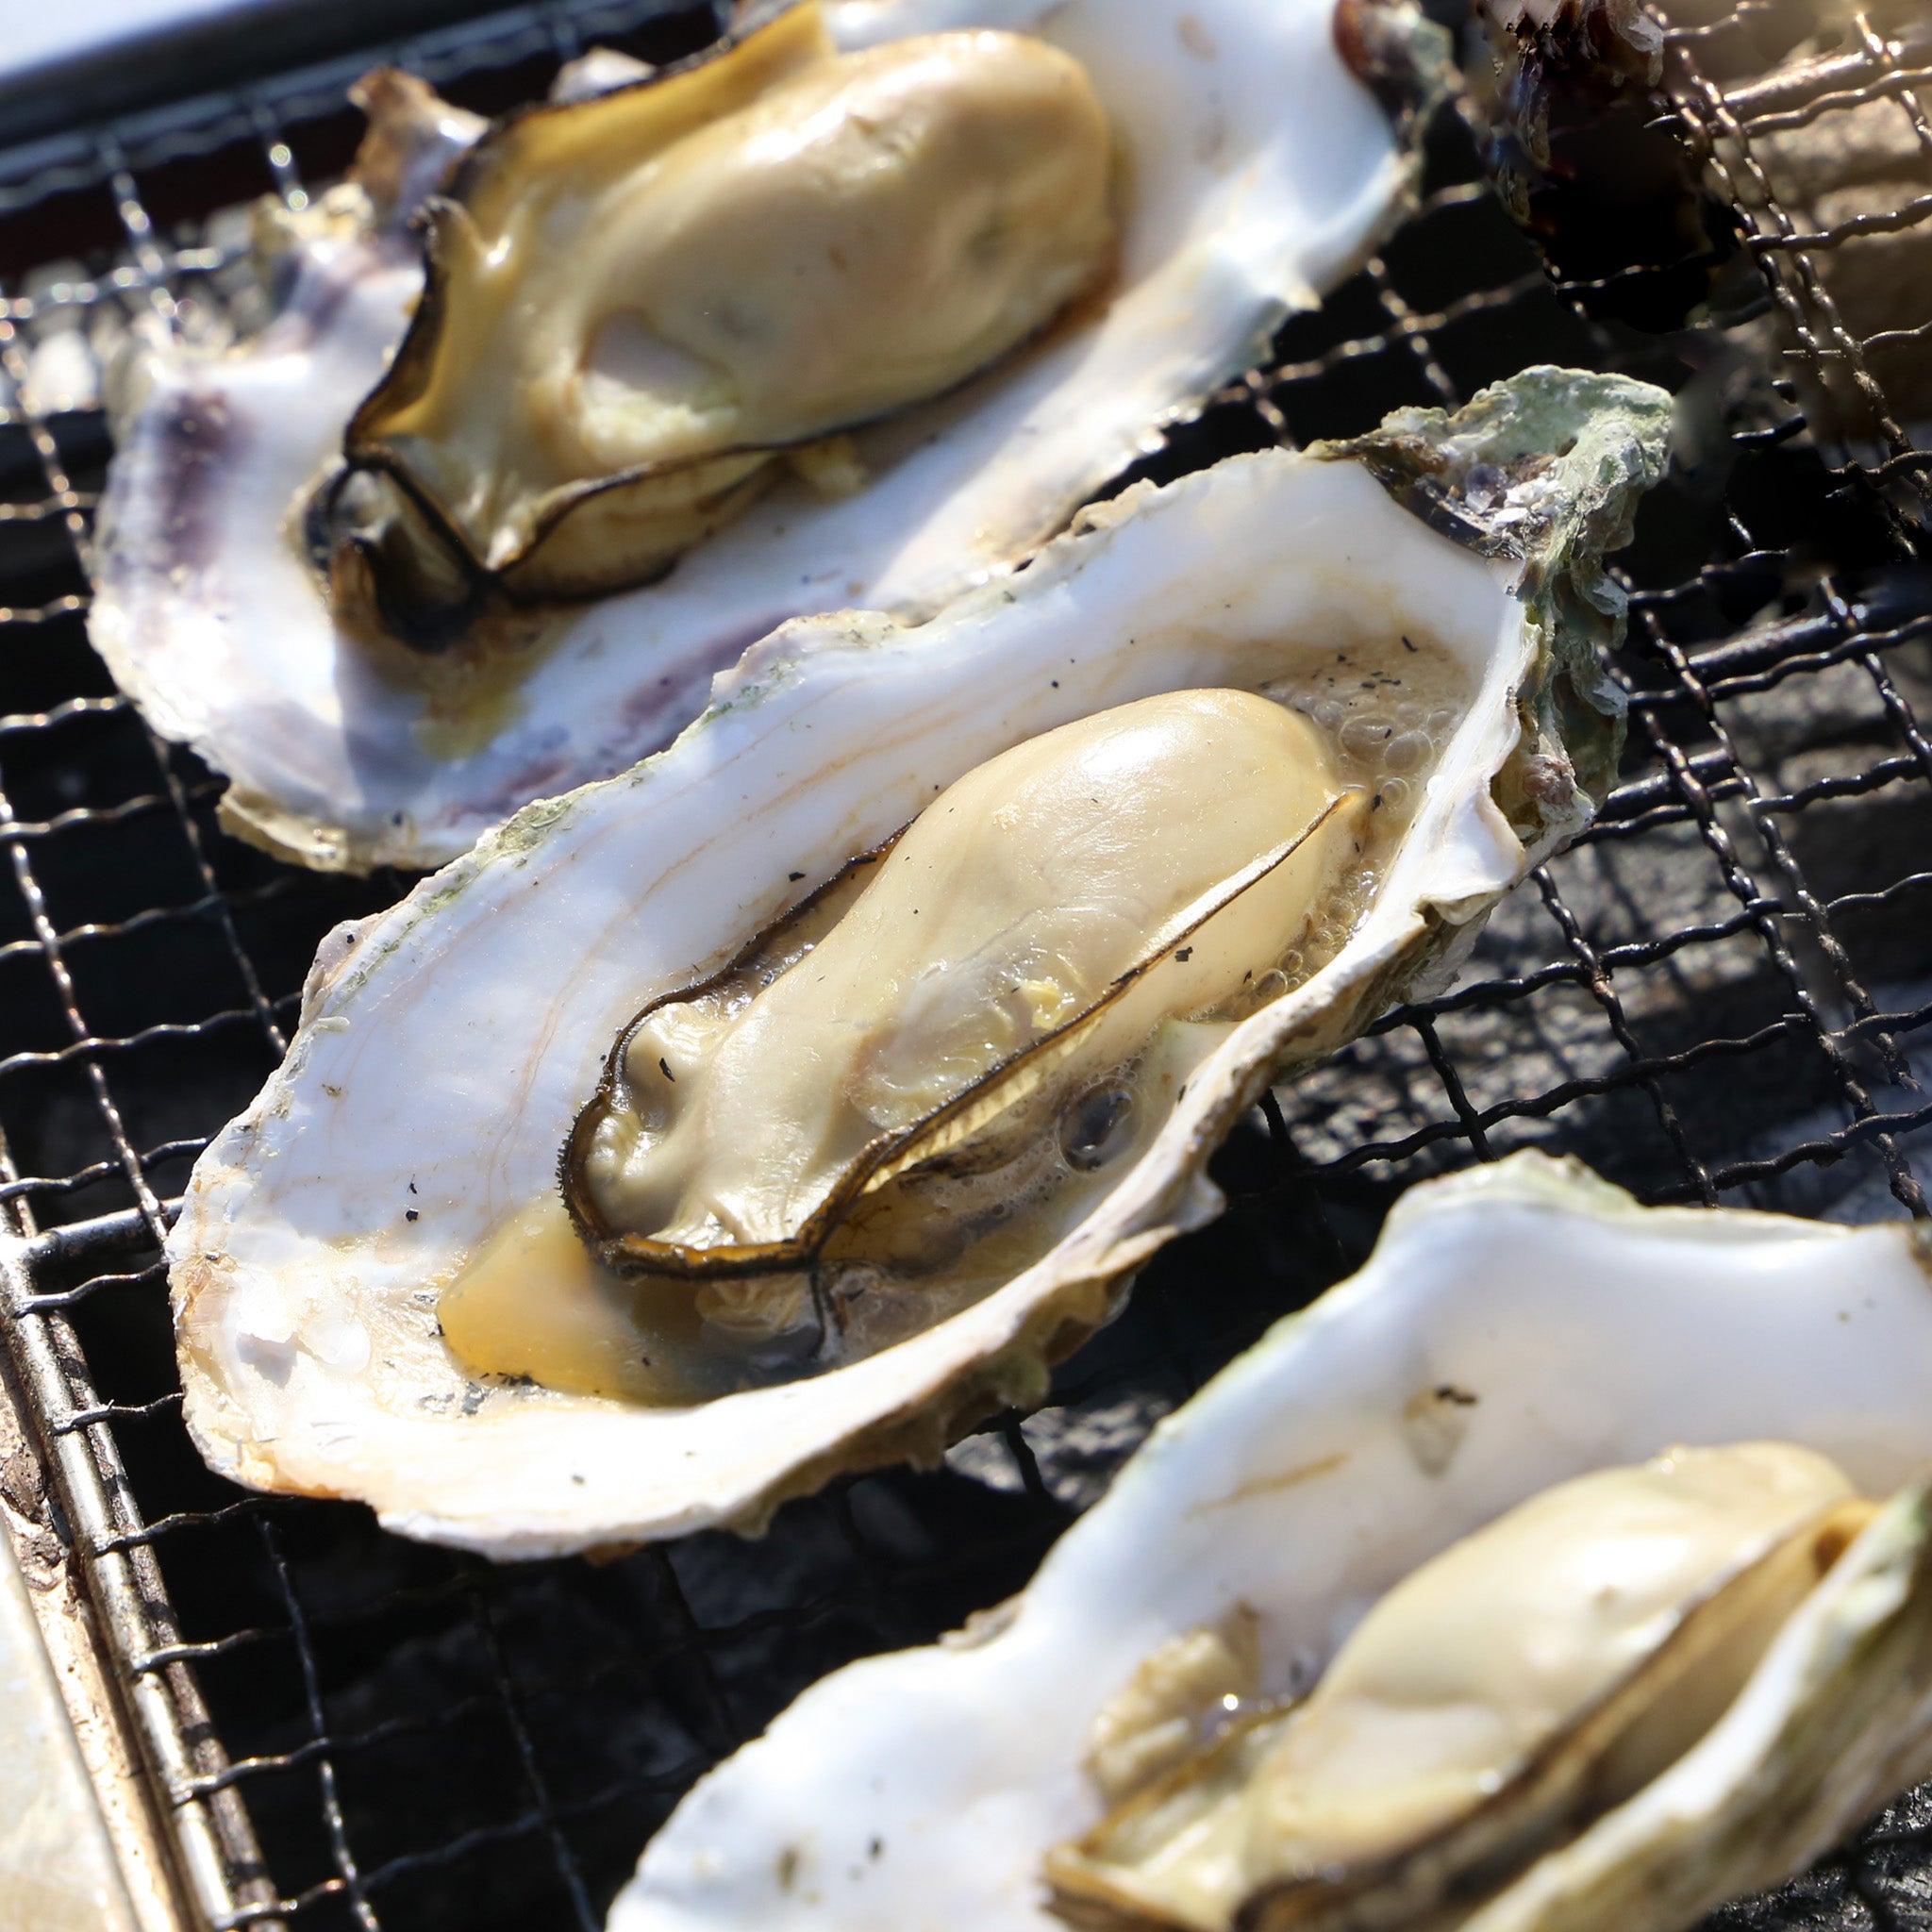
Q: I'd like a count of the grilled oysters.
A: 3